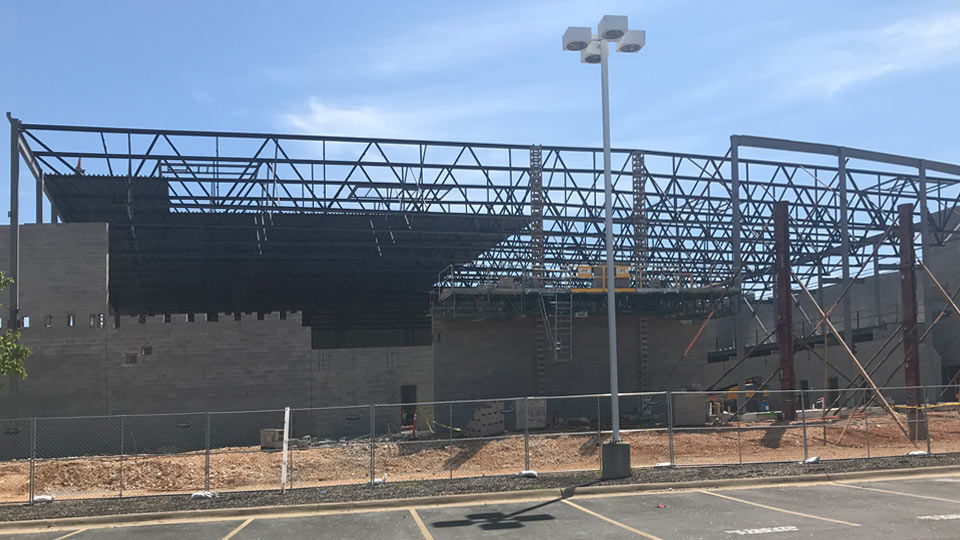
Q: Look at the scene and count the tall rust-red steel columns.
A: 2